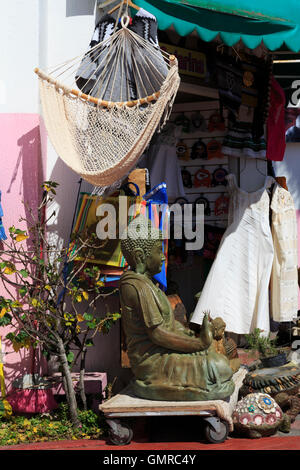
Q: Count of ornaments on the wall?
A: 12